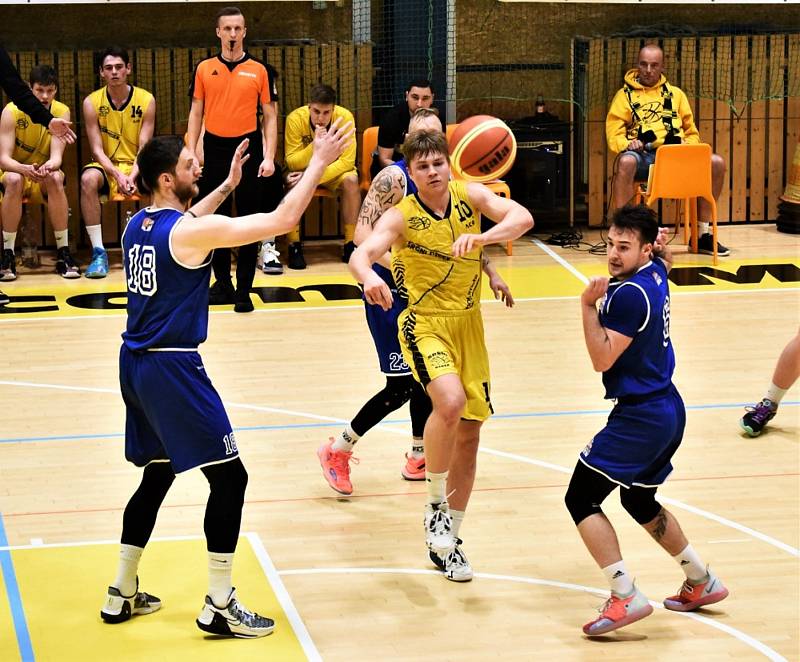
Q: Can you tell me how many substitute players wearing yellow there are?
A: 3